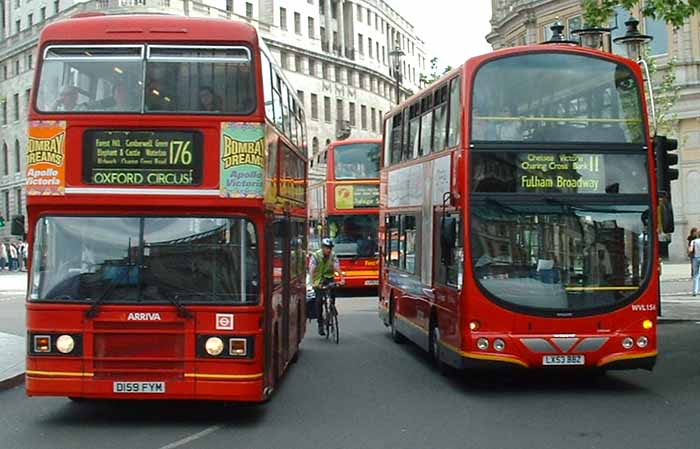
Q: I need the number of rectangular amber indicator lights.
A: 2